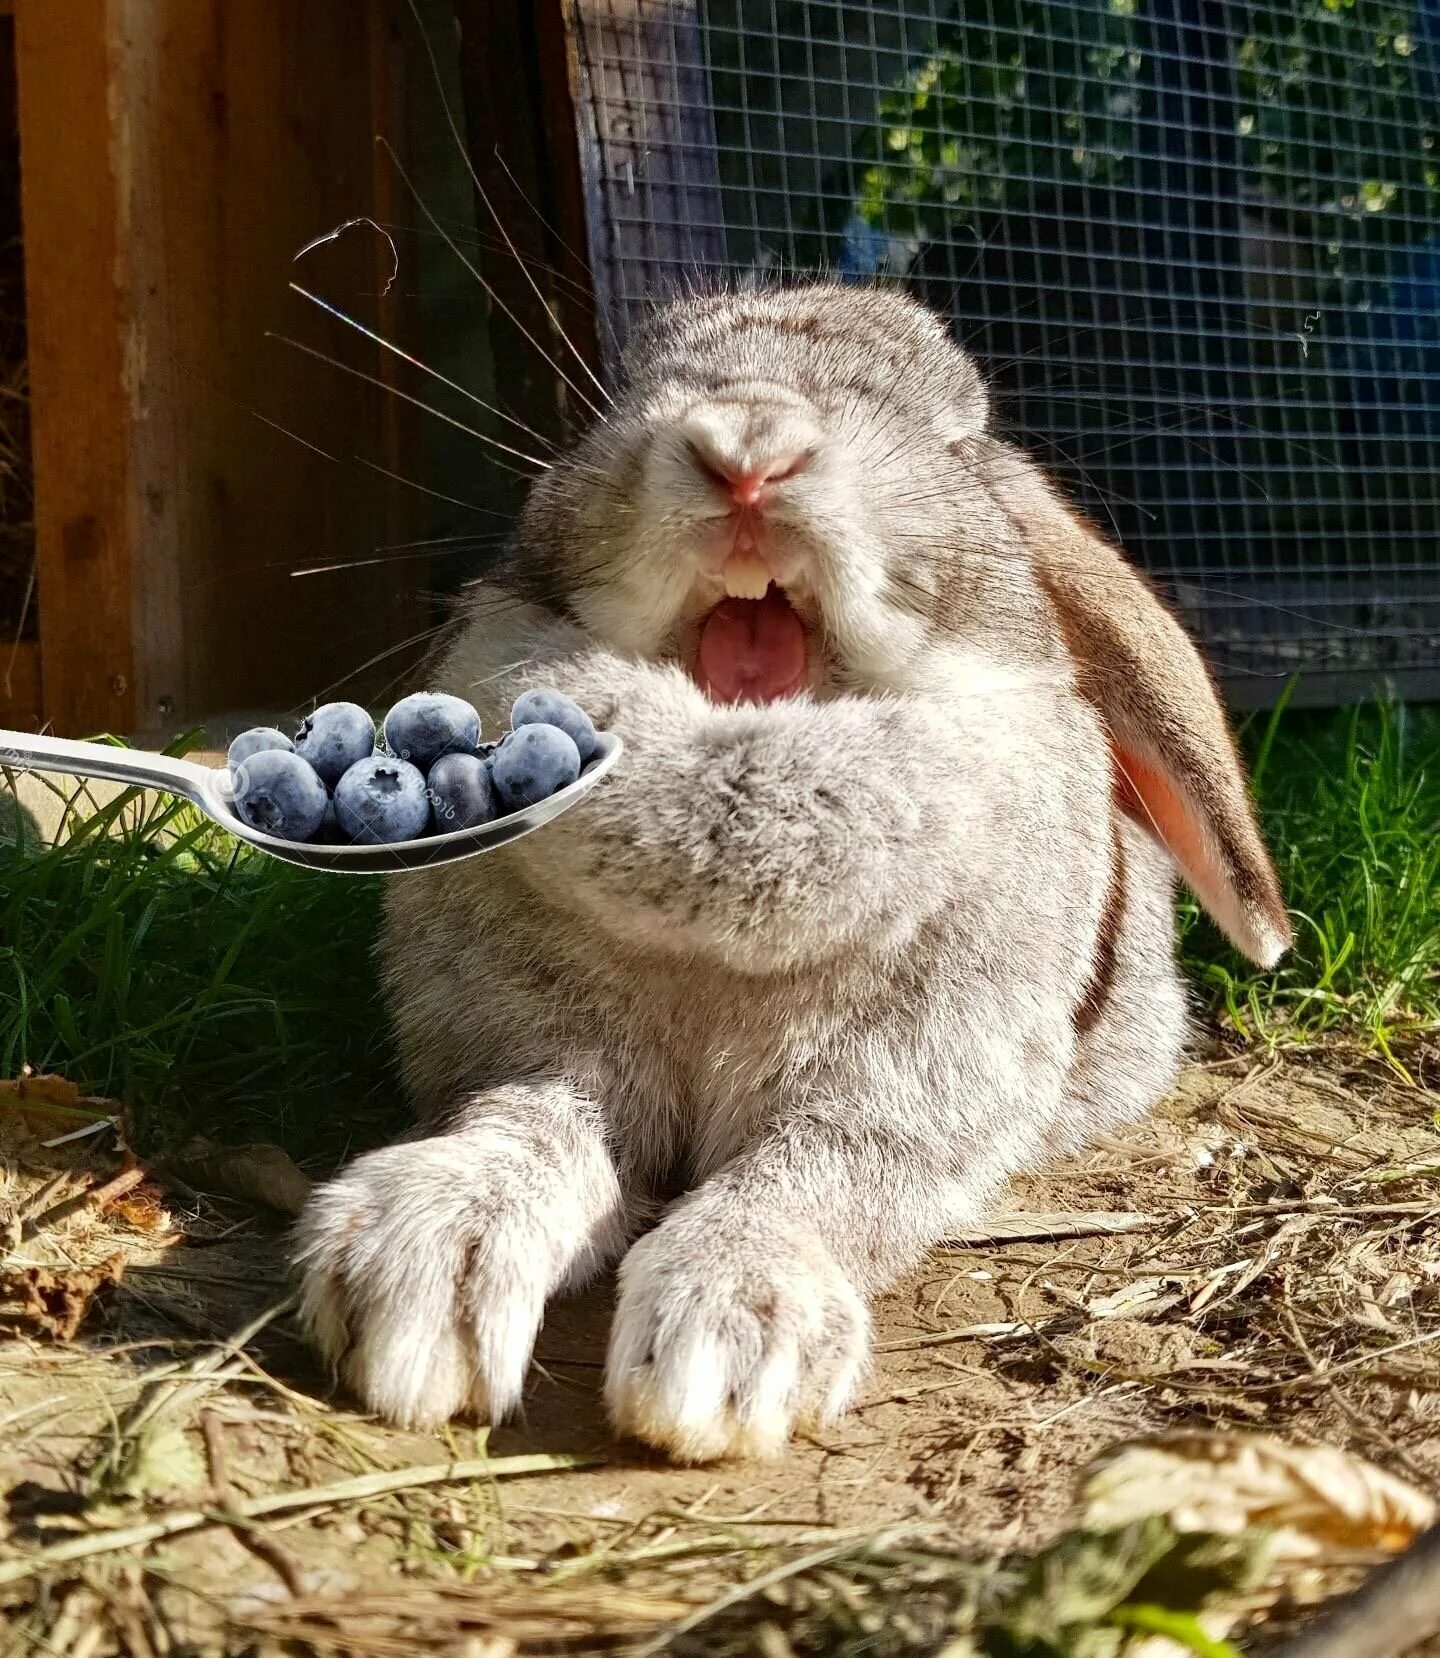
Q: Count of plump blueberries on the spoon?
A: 8